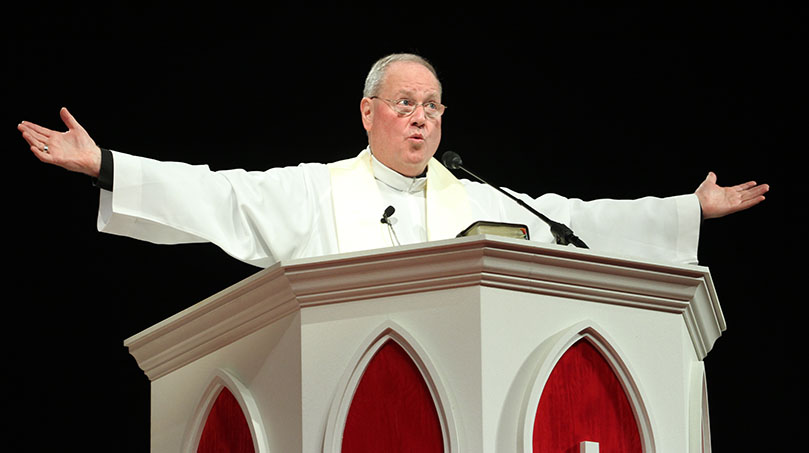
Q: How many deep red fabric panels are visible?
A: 3